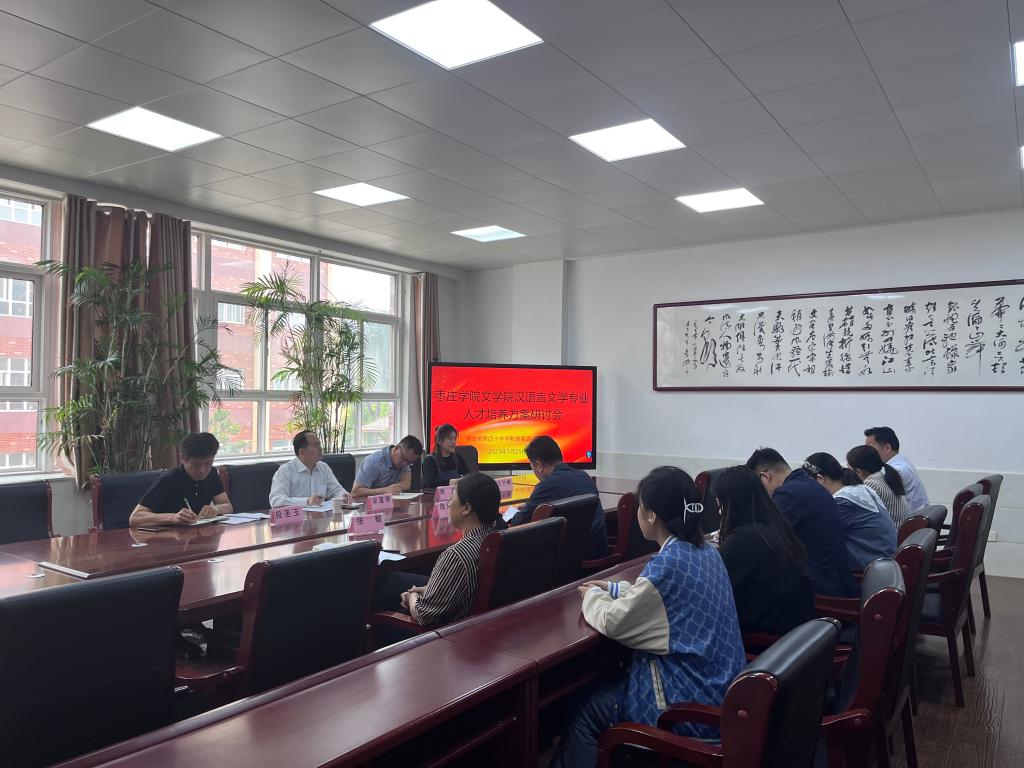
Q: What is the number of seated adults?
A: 12